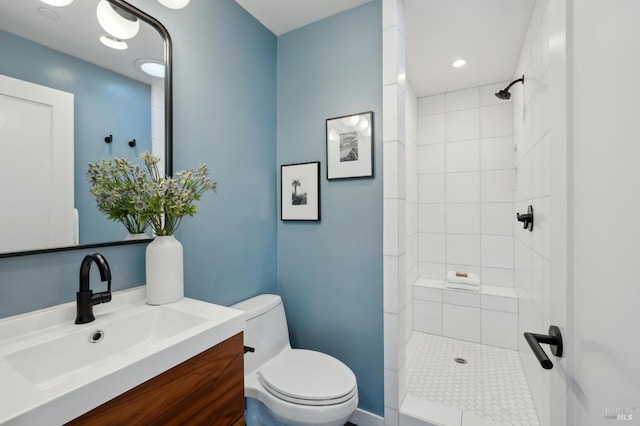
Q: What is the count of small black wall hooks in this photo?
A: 2